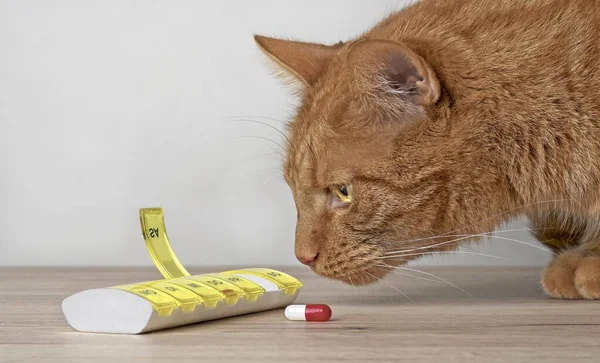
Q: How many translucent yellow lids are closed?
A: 6